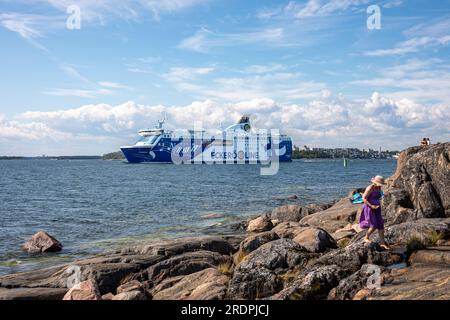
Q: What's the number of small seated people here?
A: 2